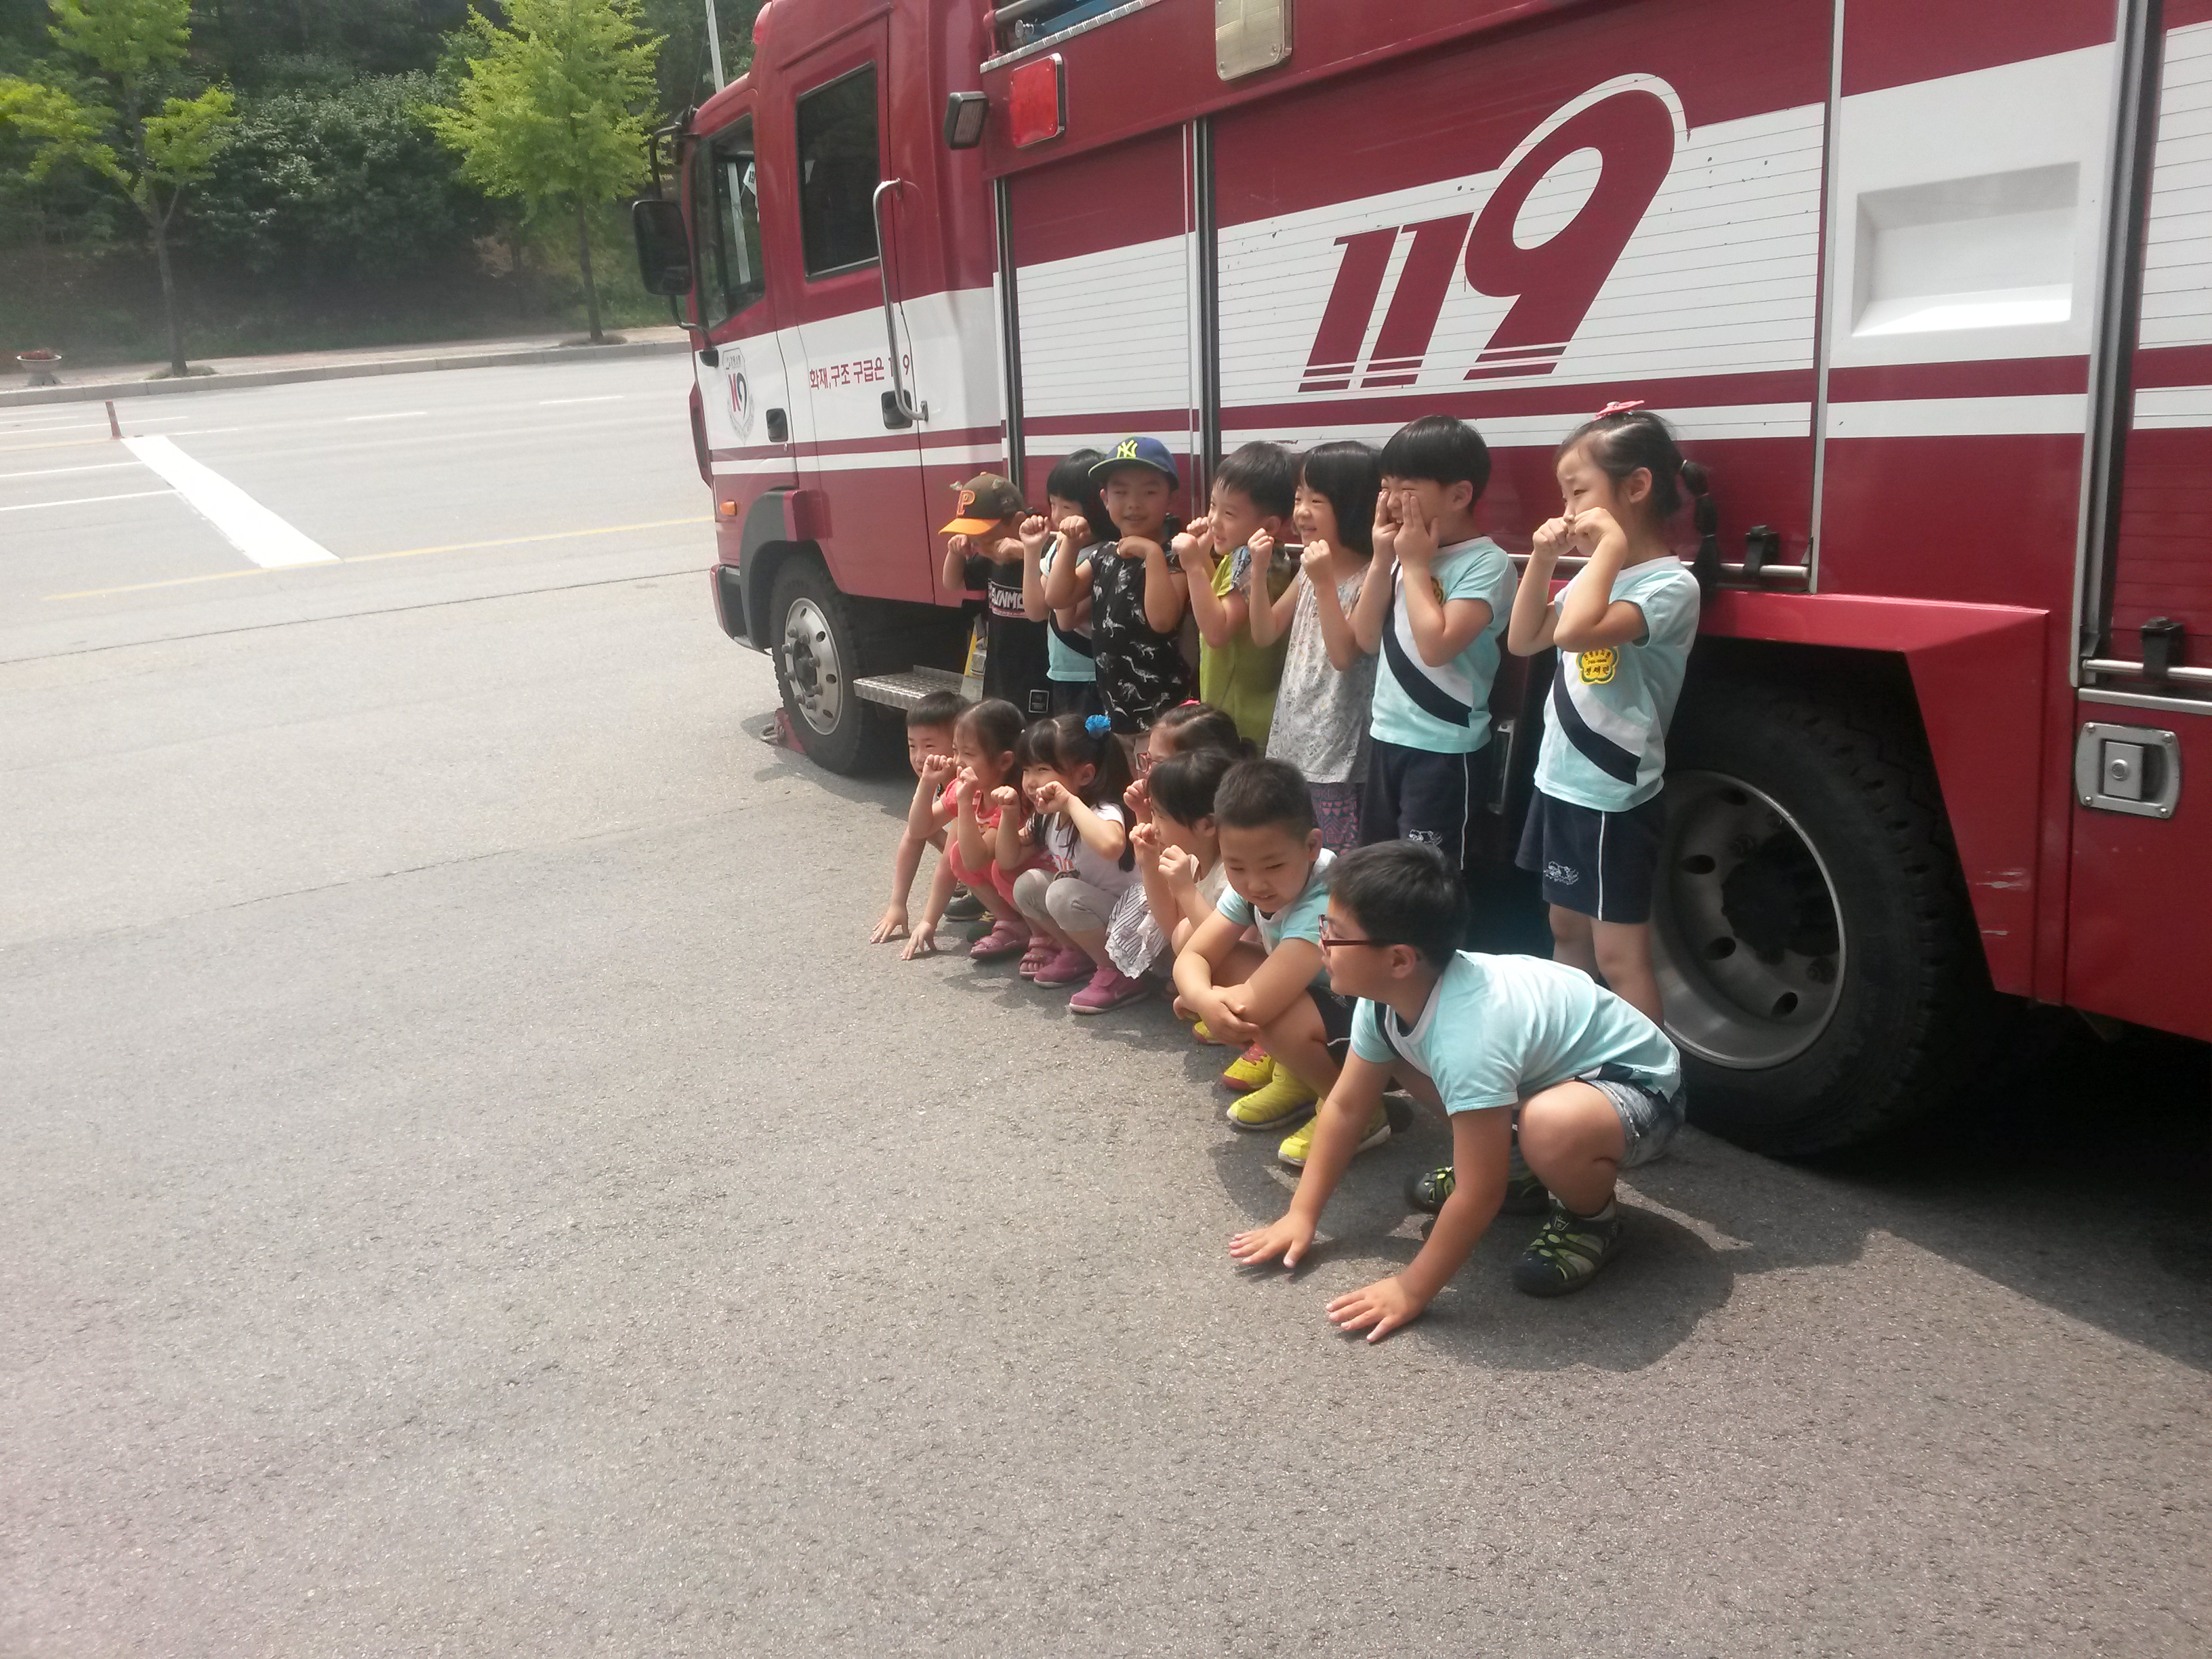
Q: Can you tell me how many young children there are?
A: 14